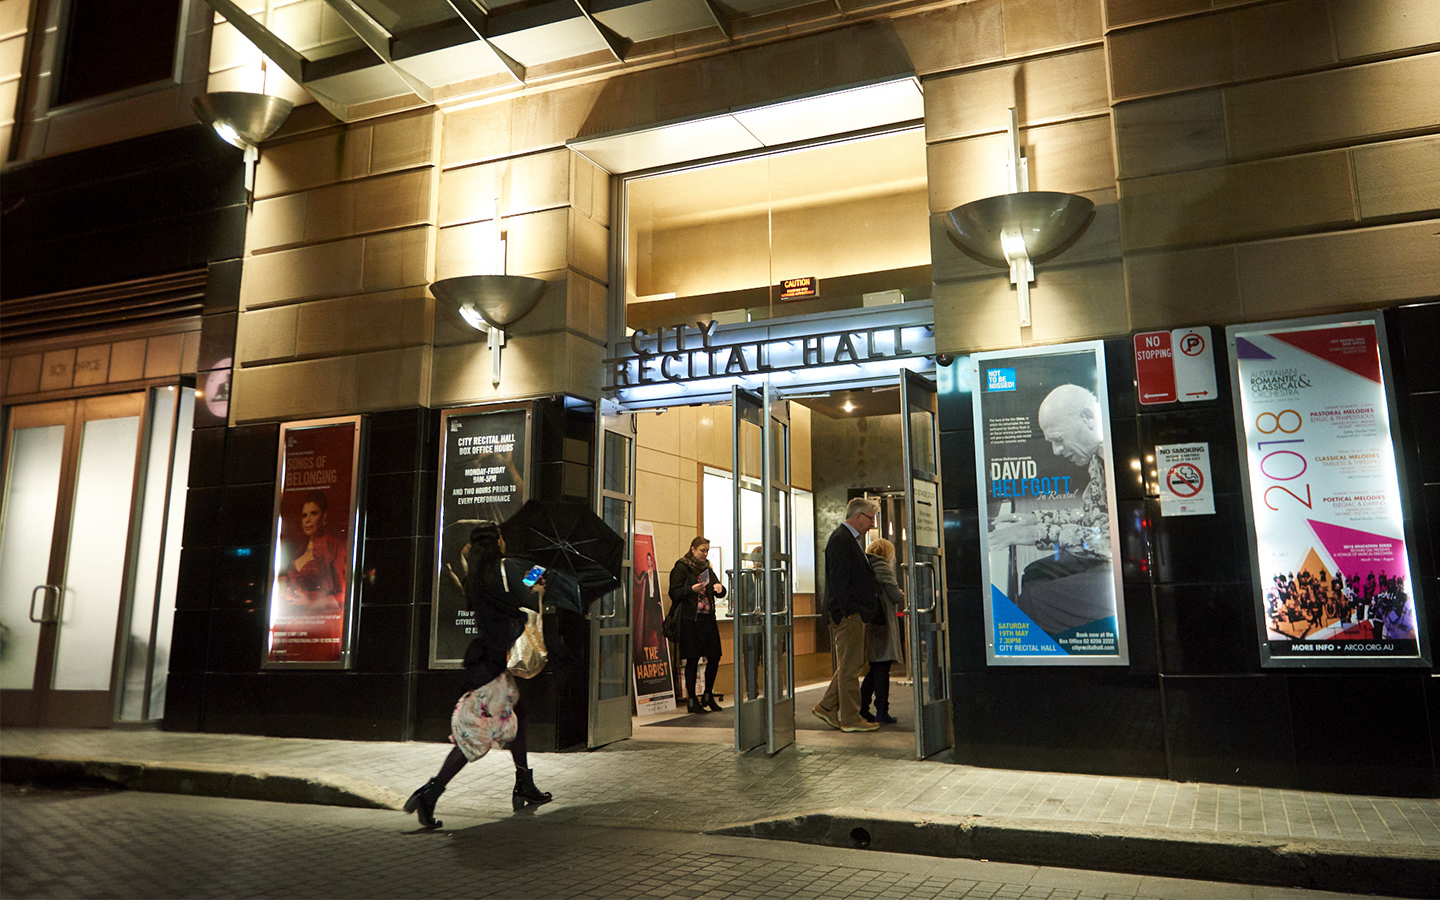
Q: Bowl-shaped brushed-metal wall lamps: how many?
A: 3